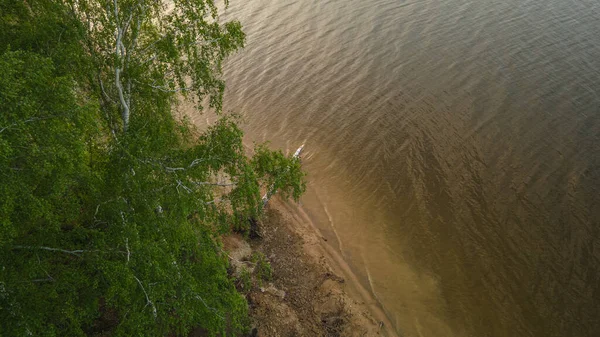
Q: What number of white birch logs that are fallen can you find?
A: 1